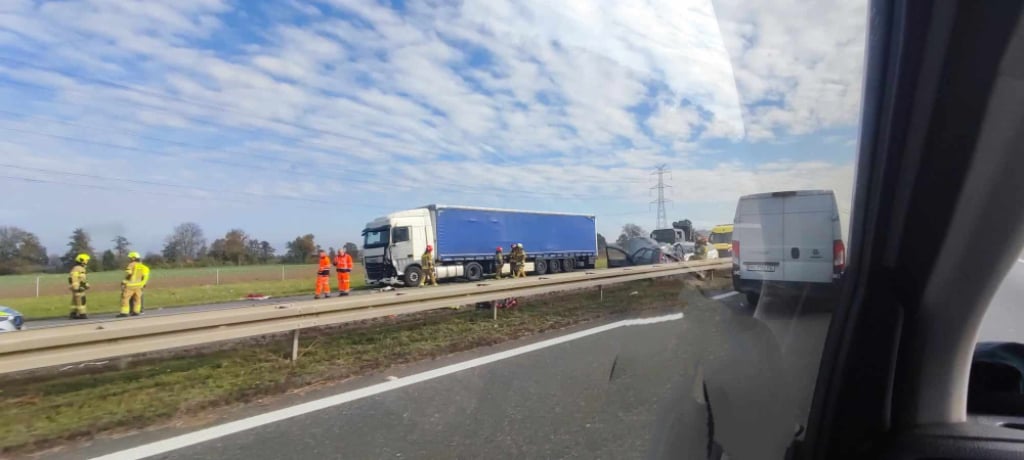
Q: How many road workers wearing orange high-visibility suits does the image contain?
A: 2